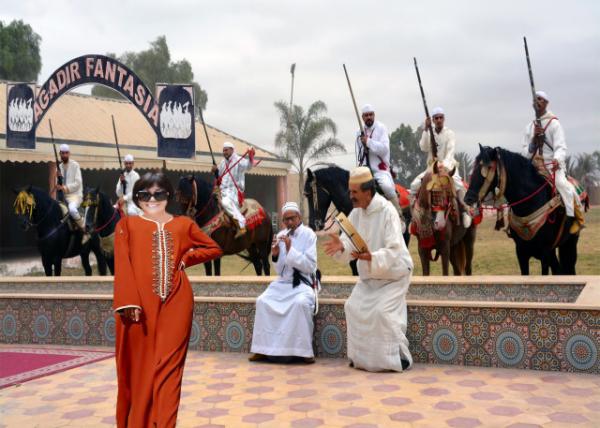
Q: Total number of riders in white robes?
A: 6